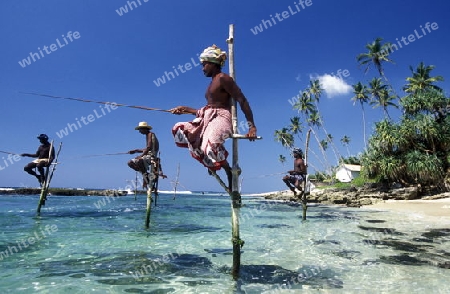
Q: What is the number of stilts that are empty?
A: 2